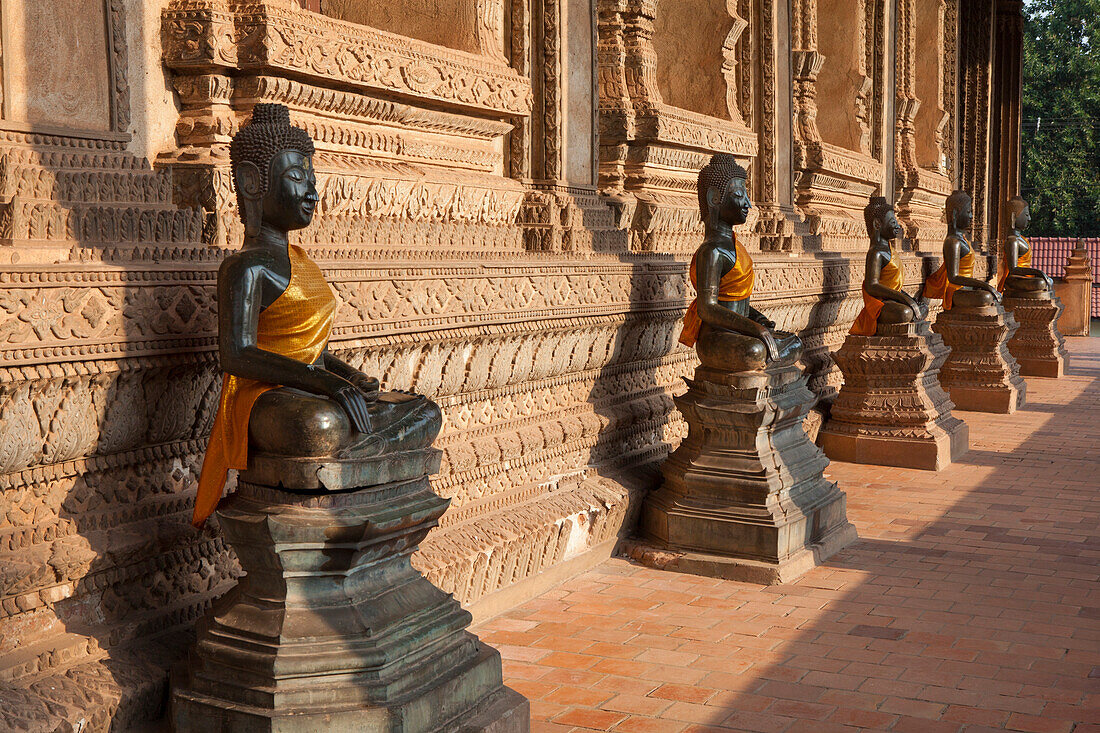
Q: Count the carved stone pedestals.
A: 5